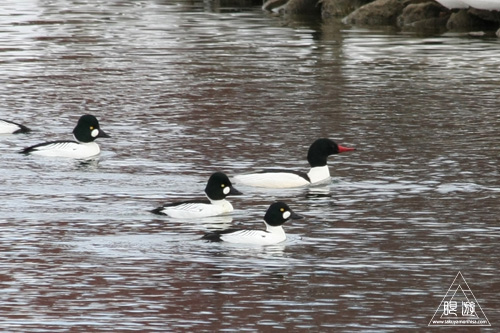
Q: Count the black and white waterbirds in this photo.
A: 5